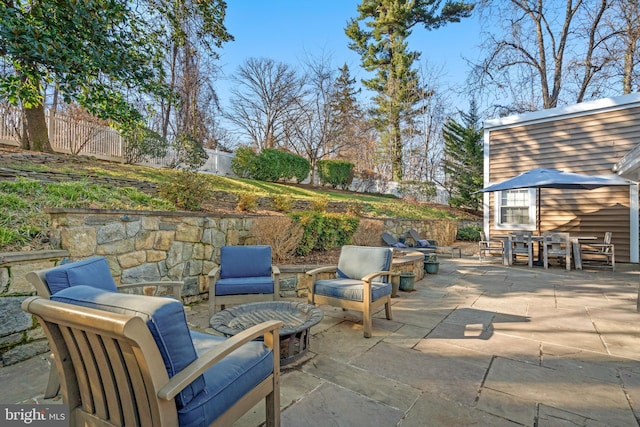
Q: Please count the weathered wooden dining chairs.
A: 4